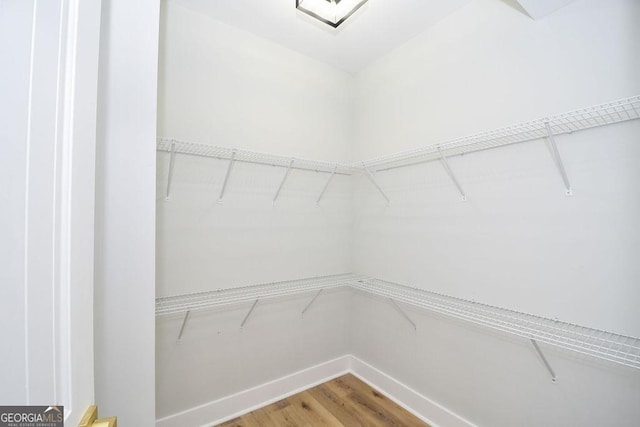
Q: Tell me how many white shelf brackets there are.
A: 12